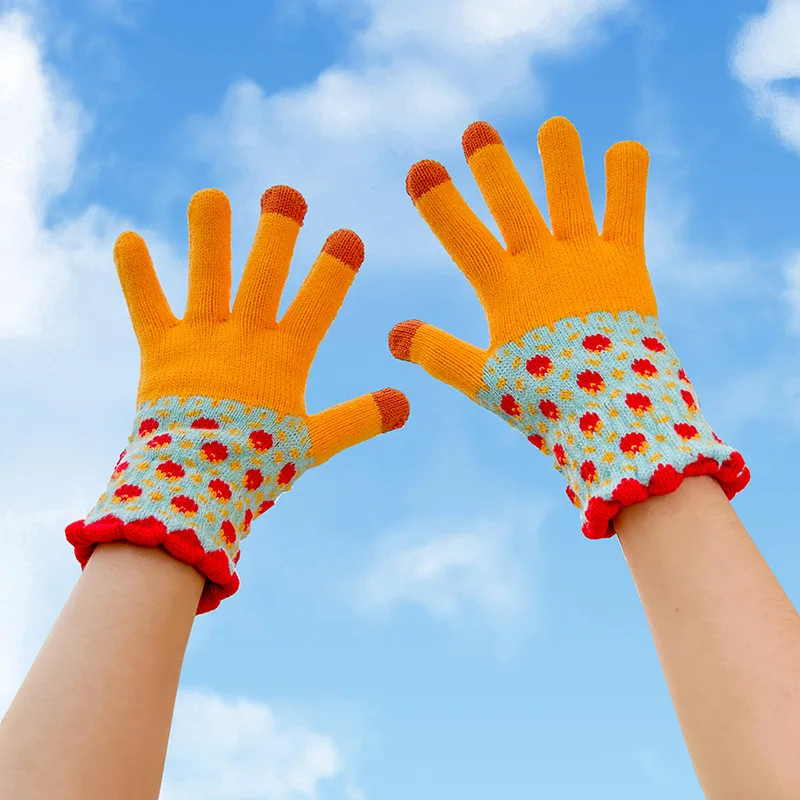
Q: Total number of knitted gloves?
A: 2